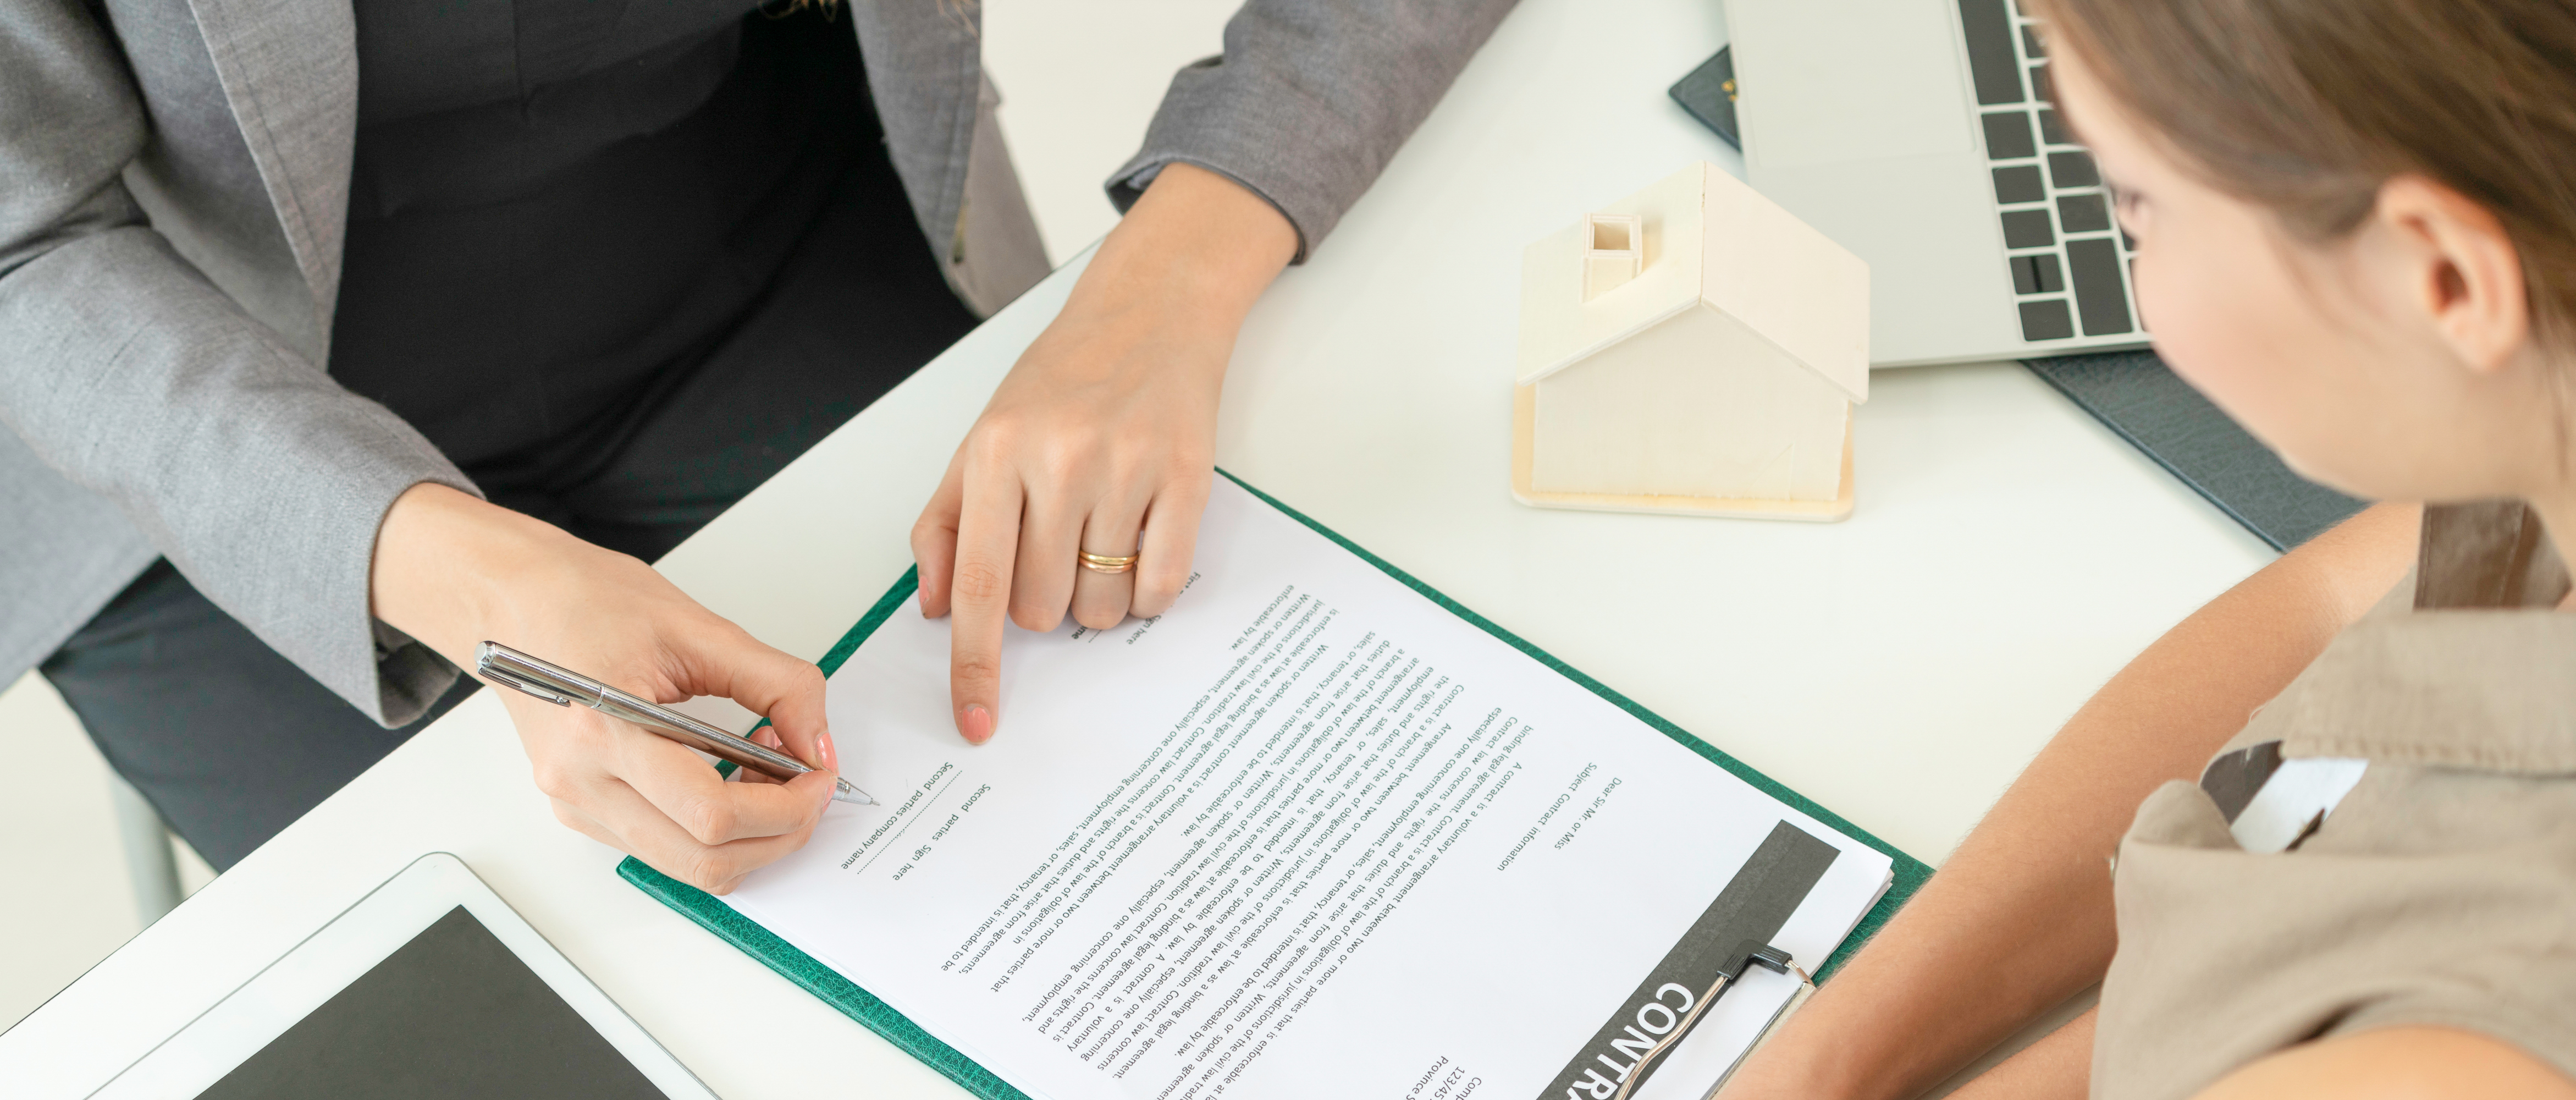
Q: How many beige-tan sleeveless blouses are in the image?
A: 1